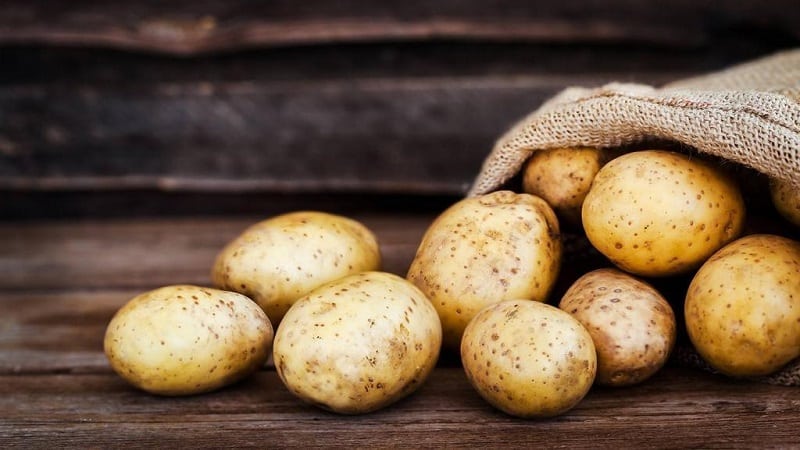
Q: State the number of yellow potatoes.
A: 10